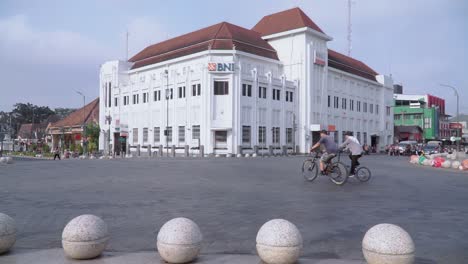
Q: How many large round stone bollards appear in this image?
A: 5